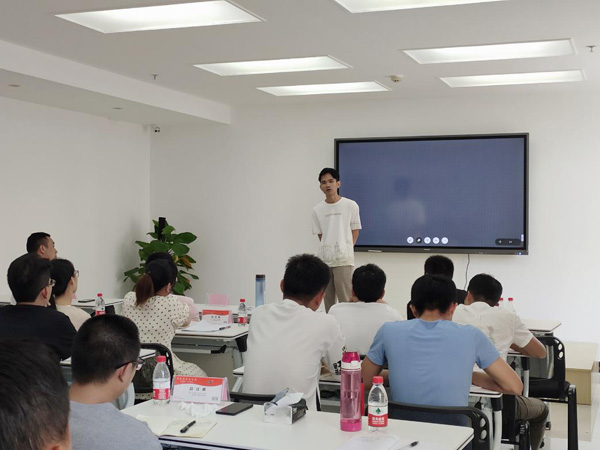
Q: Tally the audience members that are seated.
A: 12